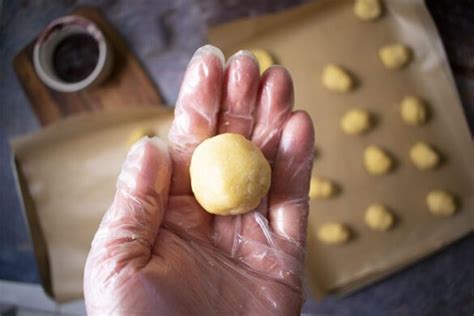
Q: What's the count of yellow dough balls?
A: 14